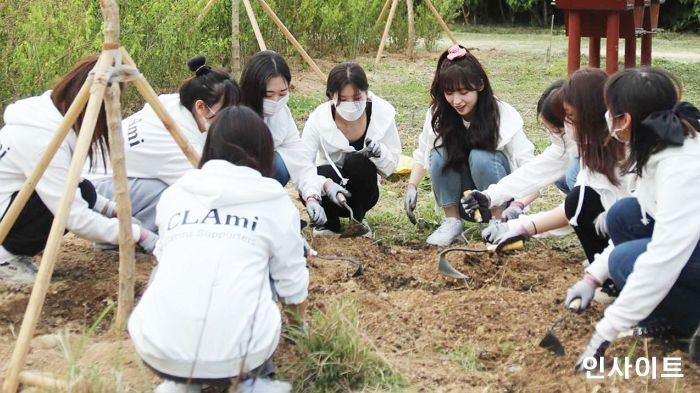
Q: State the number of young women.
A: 9